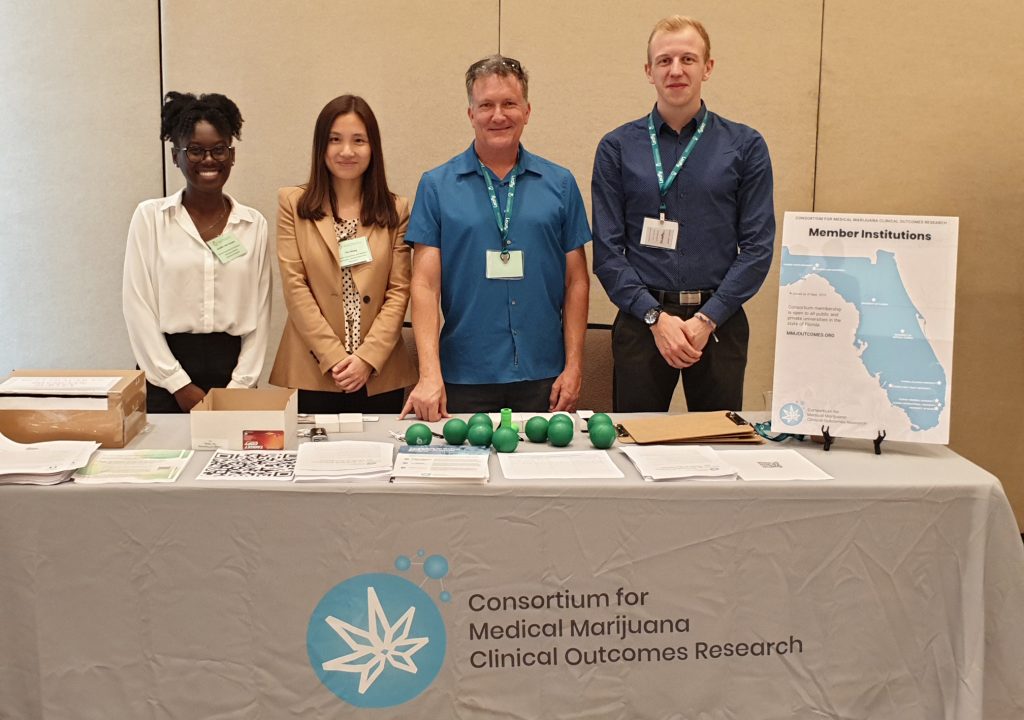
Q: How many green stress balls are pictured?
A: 10